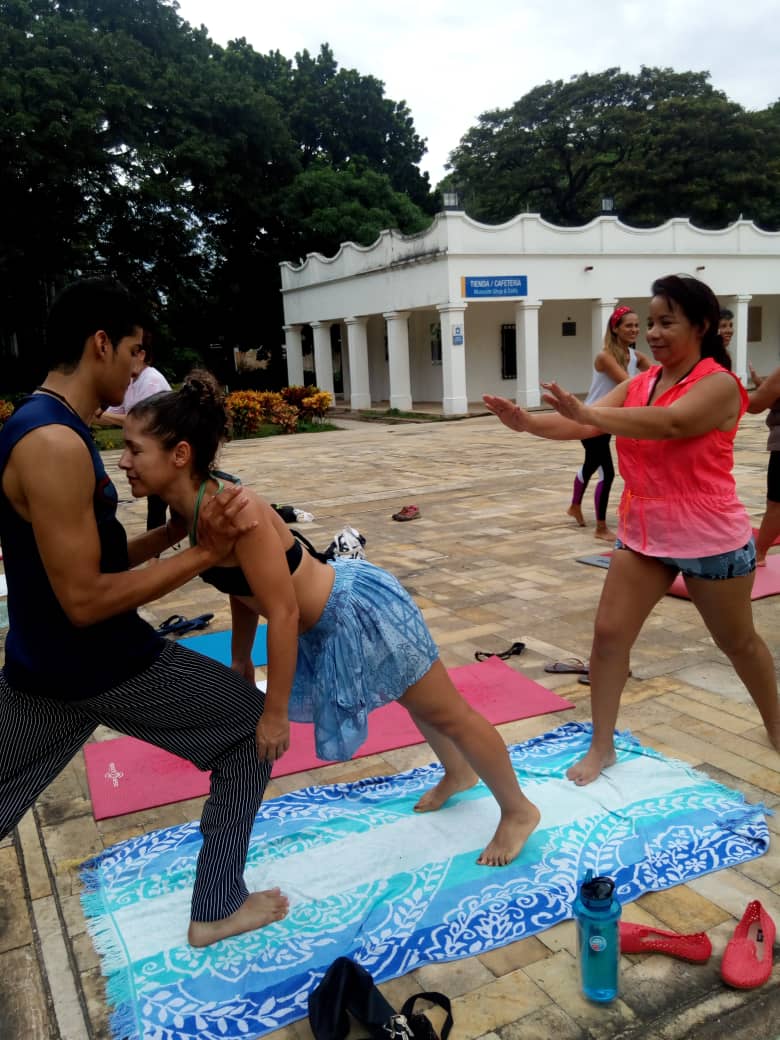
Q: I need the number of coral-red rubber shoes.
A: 2